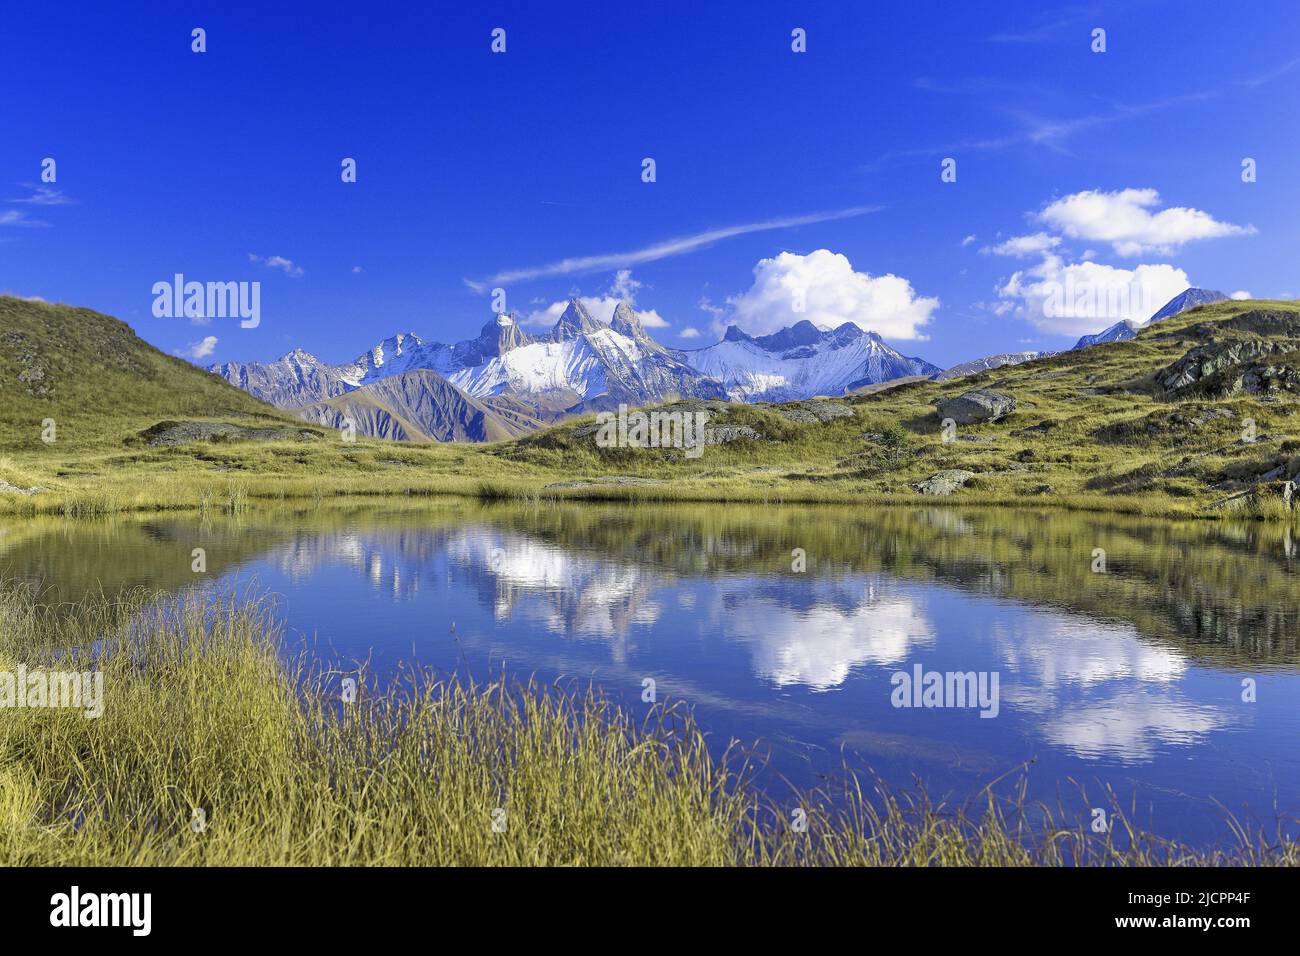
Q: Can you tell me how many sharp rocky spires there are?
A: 3